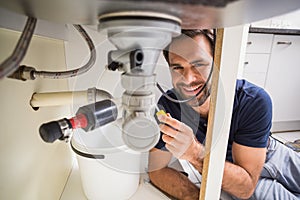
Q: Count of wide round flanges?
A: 1